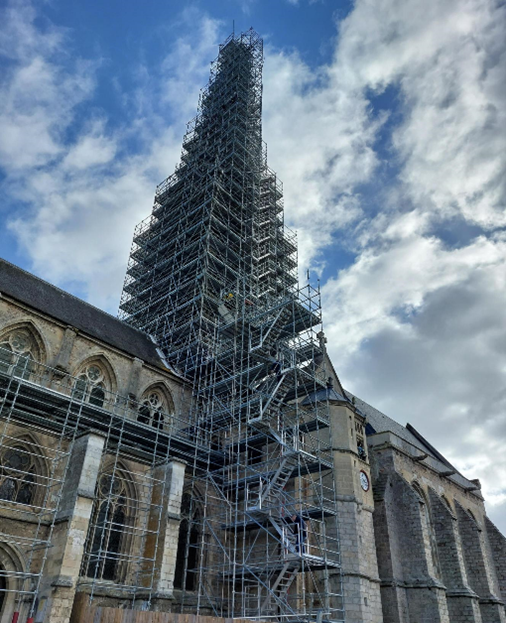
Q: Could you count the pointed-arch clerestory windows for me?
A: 3